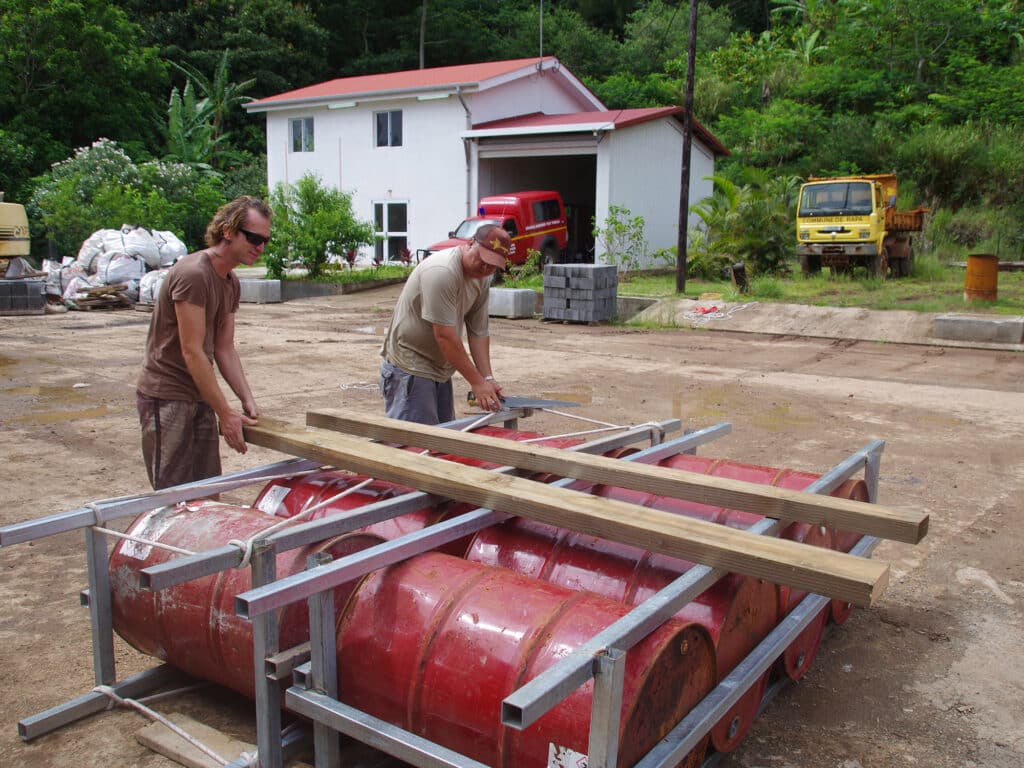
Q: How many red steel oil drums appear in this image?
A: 8